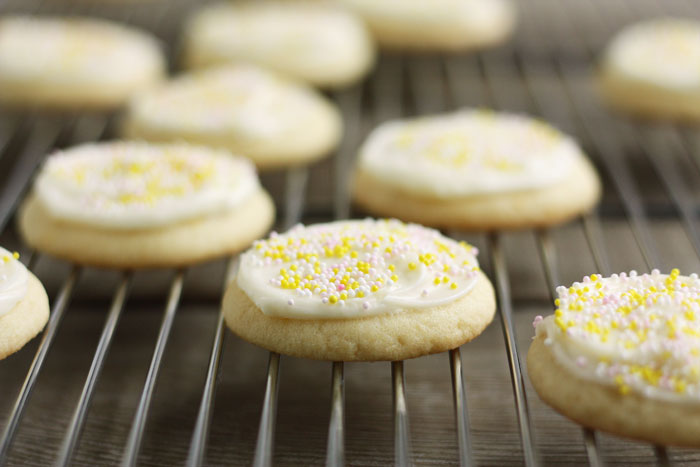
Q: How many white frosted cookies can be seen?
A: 10